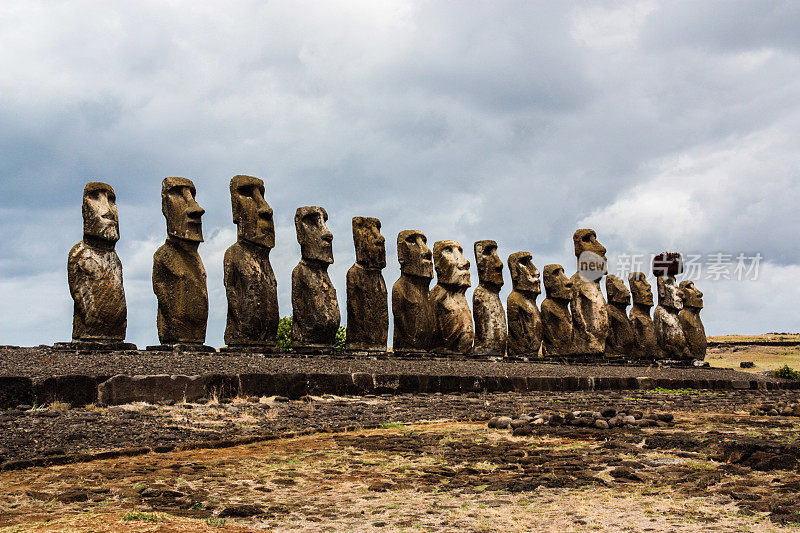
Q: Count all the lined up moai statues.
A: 15